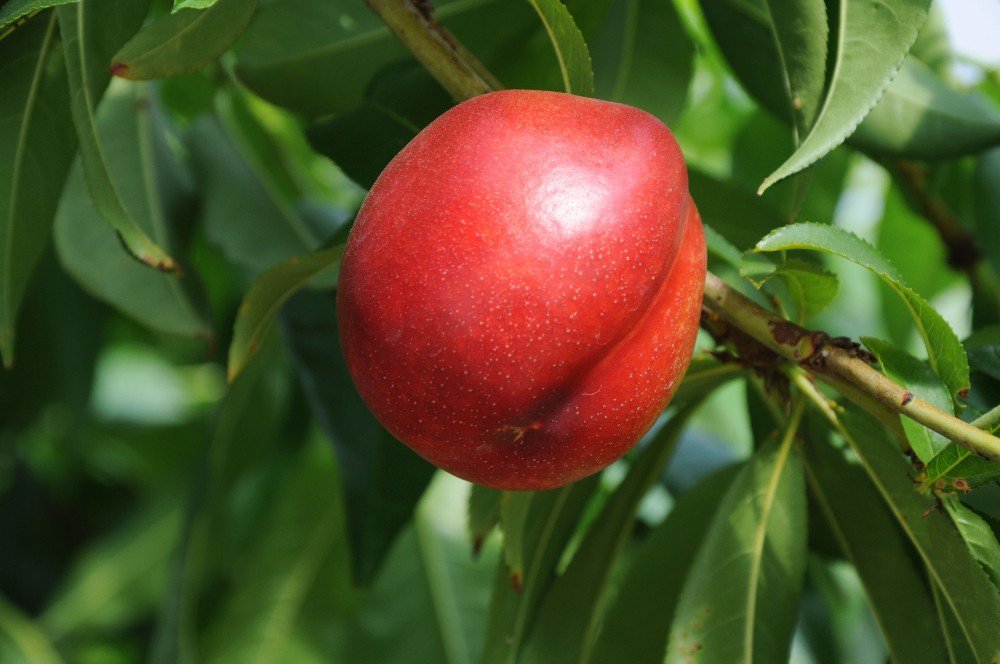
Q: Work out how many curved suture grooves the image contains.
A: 1